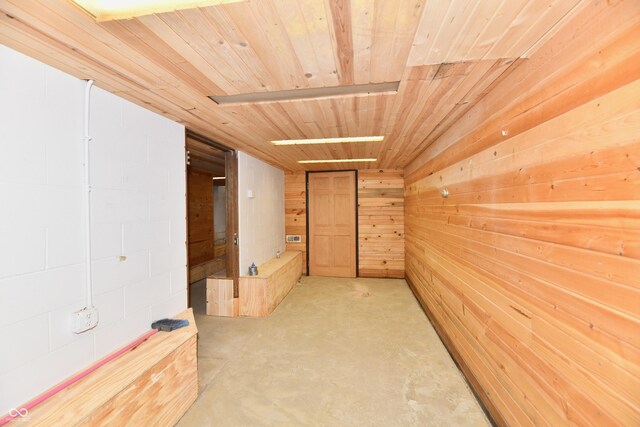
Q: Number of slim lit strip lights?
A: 2